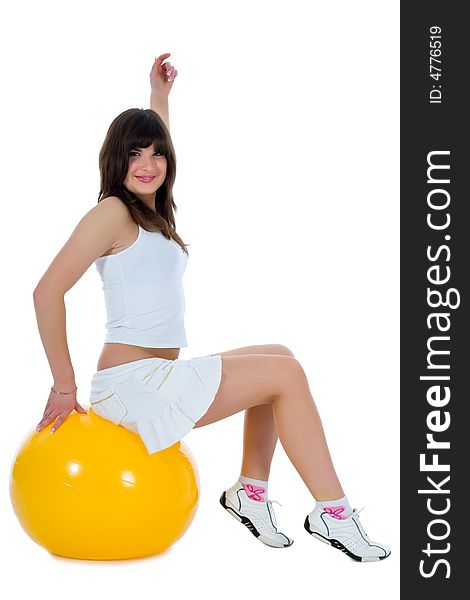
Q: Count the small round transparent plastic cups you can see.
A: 0